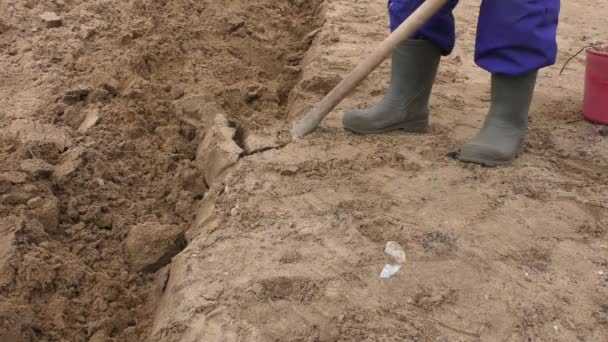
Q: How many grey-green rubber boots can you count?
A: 2